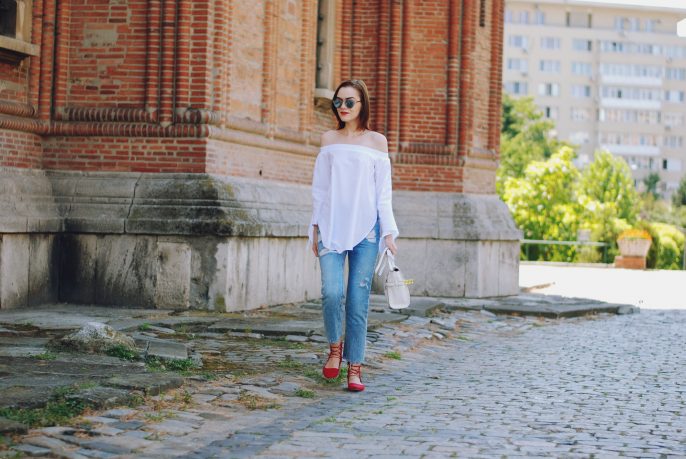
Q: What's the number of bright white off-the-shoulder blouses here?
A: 1